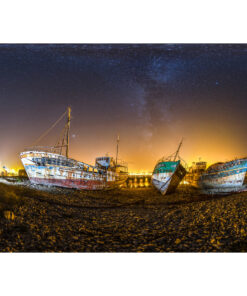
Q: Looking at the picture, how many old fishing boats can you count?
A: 3